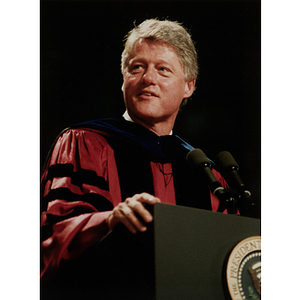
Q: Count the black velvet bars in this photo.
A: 3